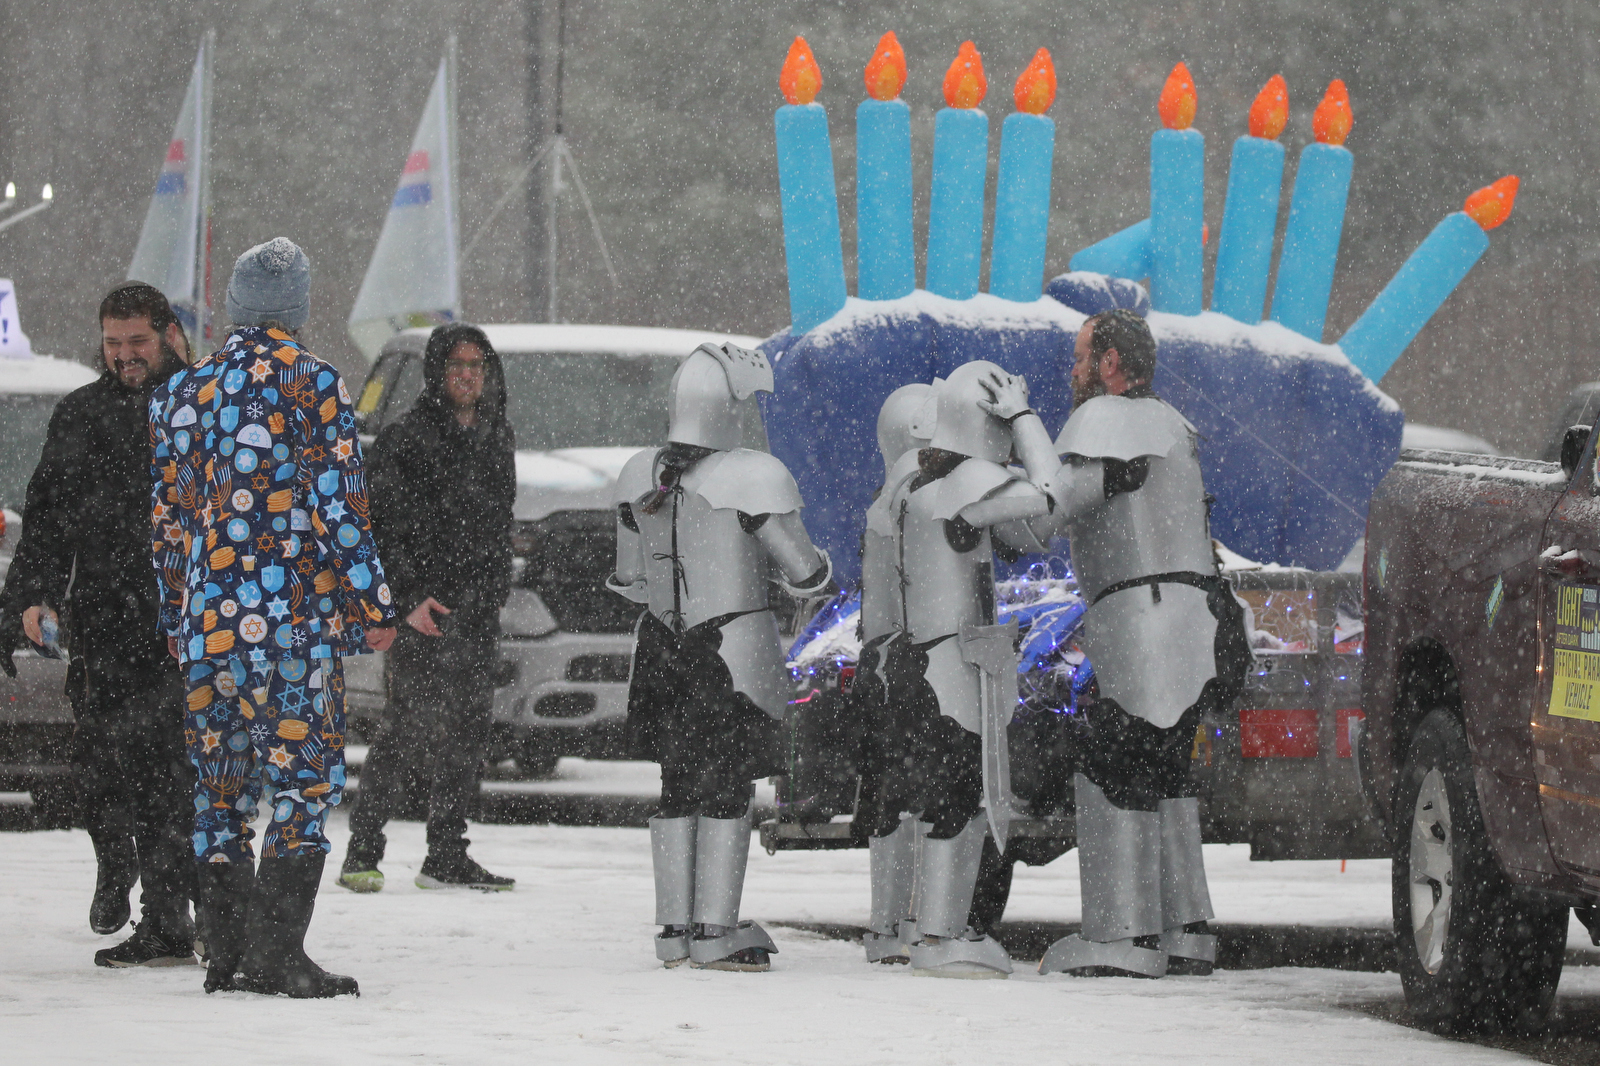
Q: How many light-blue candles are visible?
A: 9